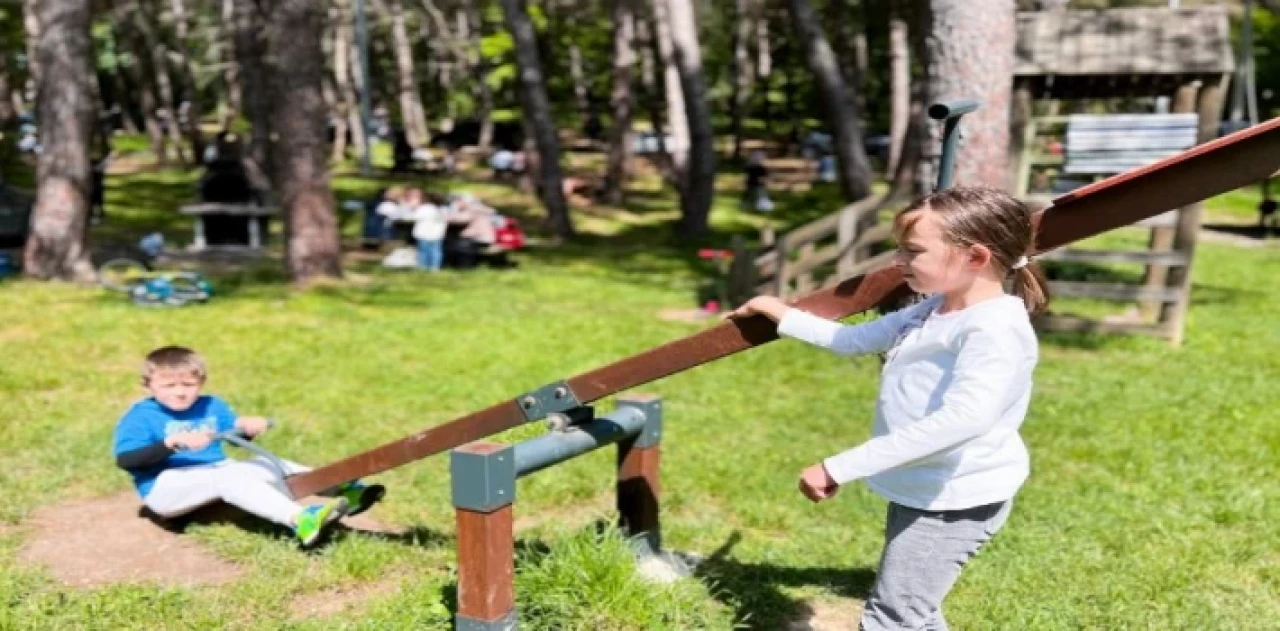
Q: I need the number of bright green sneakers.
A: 2